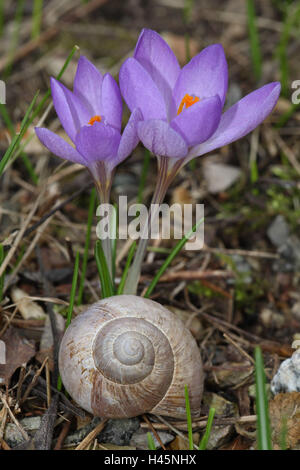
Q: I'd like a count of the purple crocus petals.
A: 12